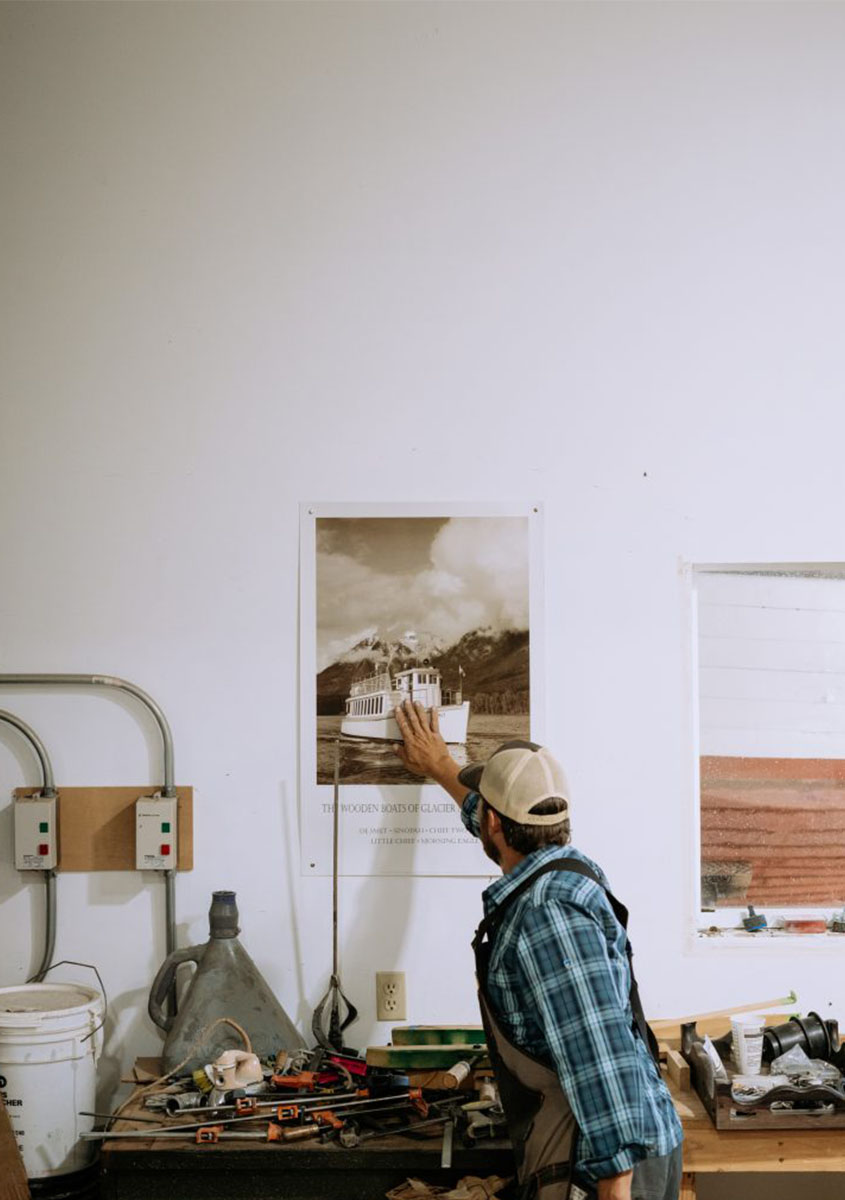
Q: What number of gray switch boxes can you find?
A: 2